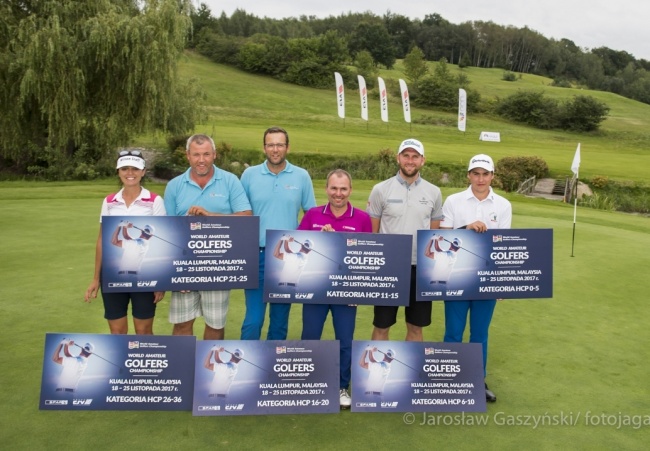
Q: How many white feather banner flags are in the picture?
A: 5